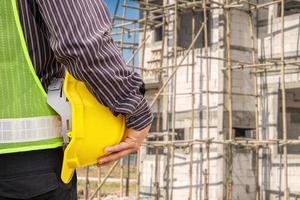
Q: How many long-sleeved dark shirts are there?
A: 1